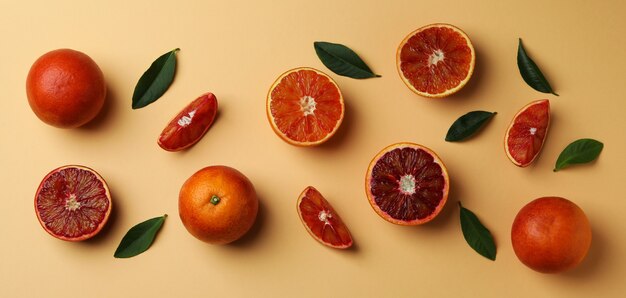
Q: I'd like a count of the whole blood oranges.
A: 3